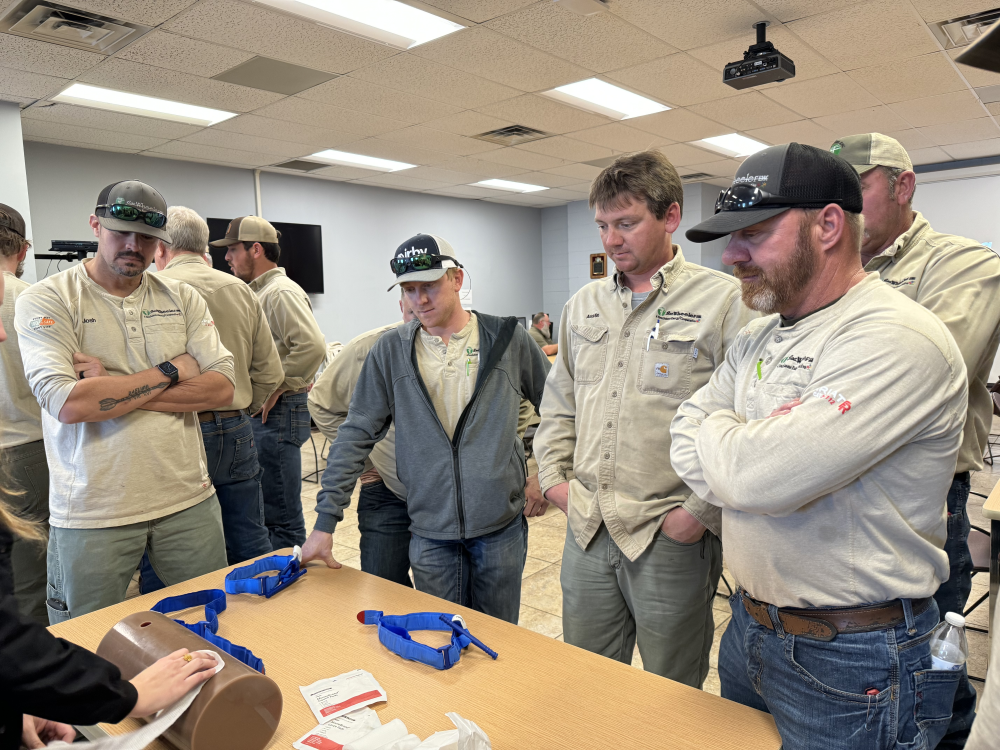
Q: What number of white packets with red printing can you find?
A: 2